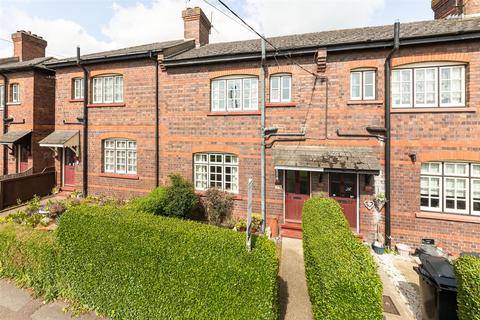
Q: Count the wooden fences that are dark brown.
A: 1